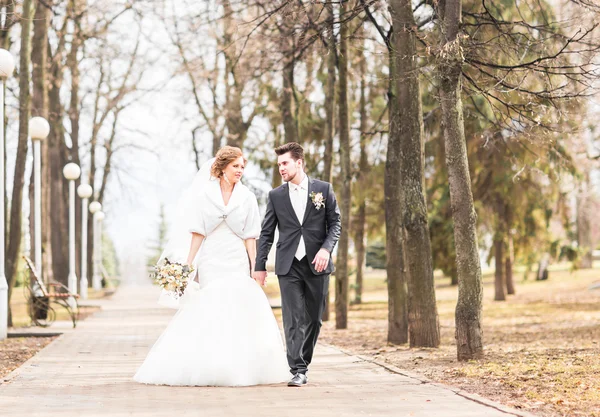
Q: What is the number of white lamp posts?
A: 6